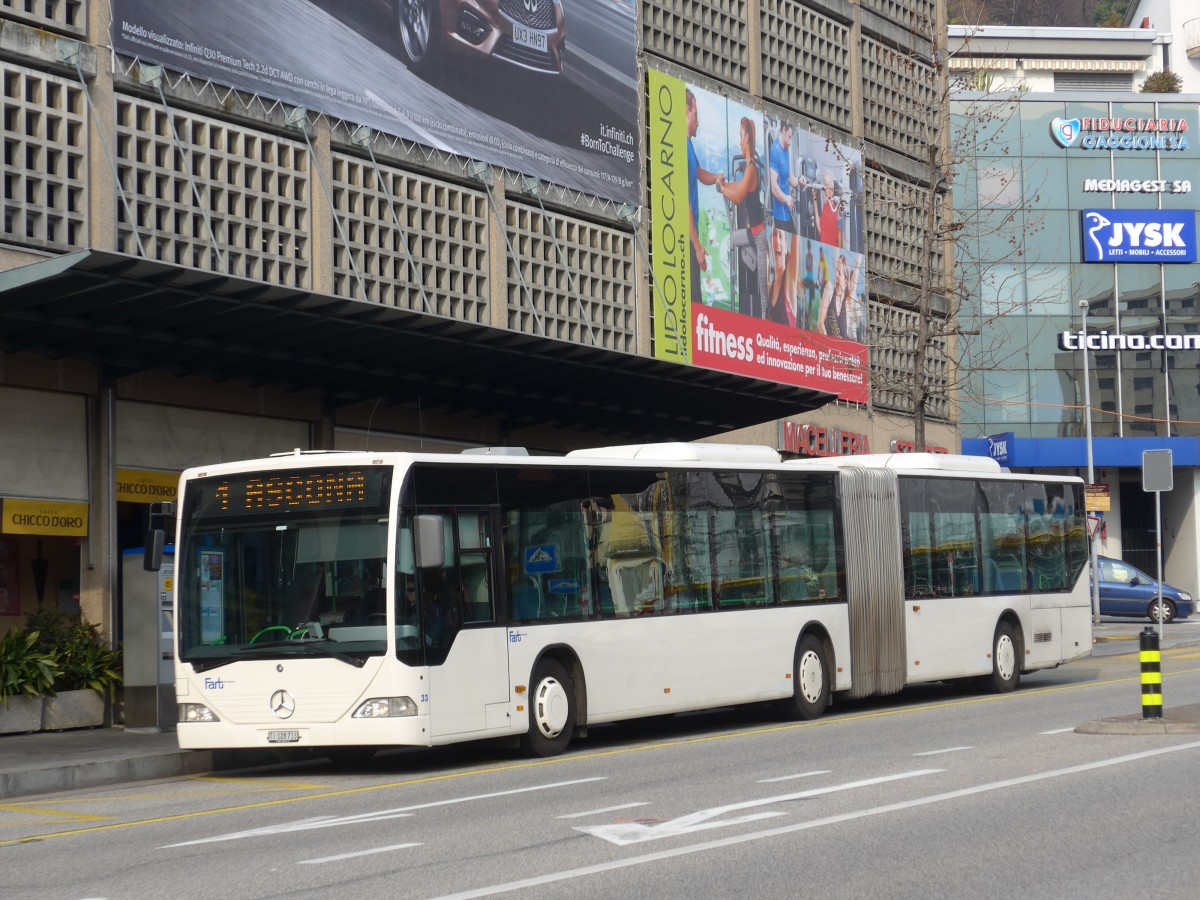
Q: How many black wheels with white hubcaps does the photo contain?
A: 3